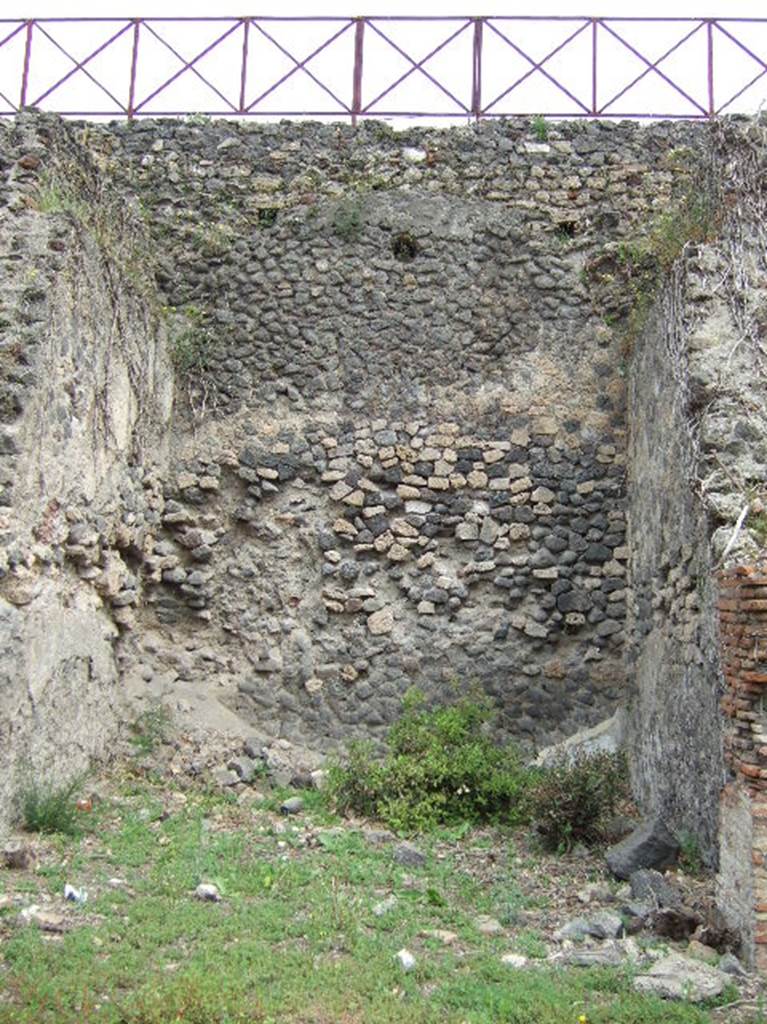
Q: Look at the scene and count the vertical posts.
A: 7